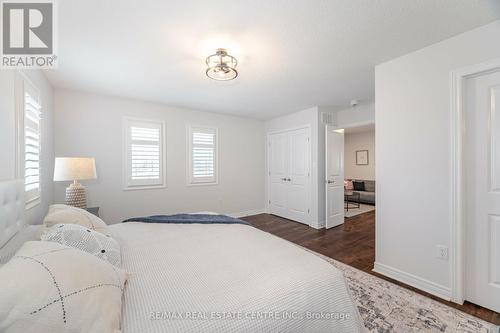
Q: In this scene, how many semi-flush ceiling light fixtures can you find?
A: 1